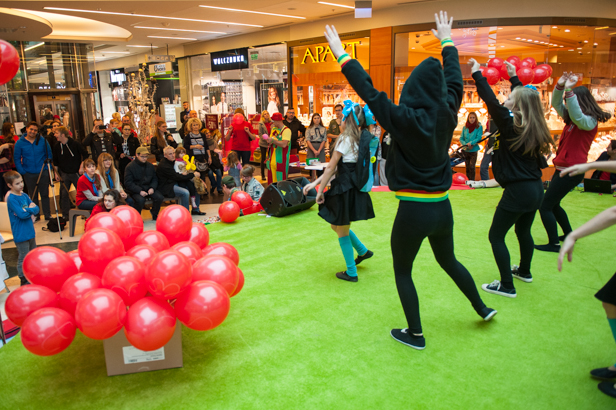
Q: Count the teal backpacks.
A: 1